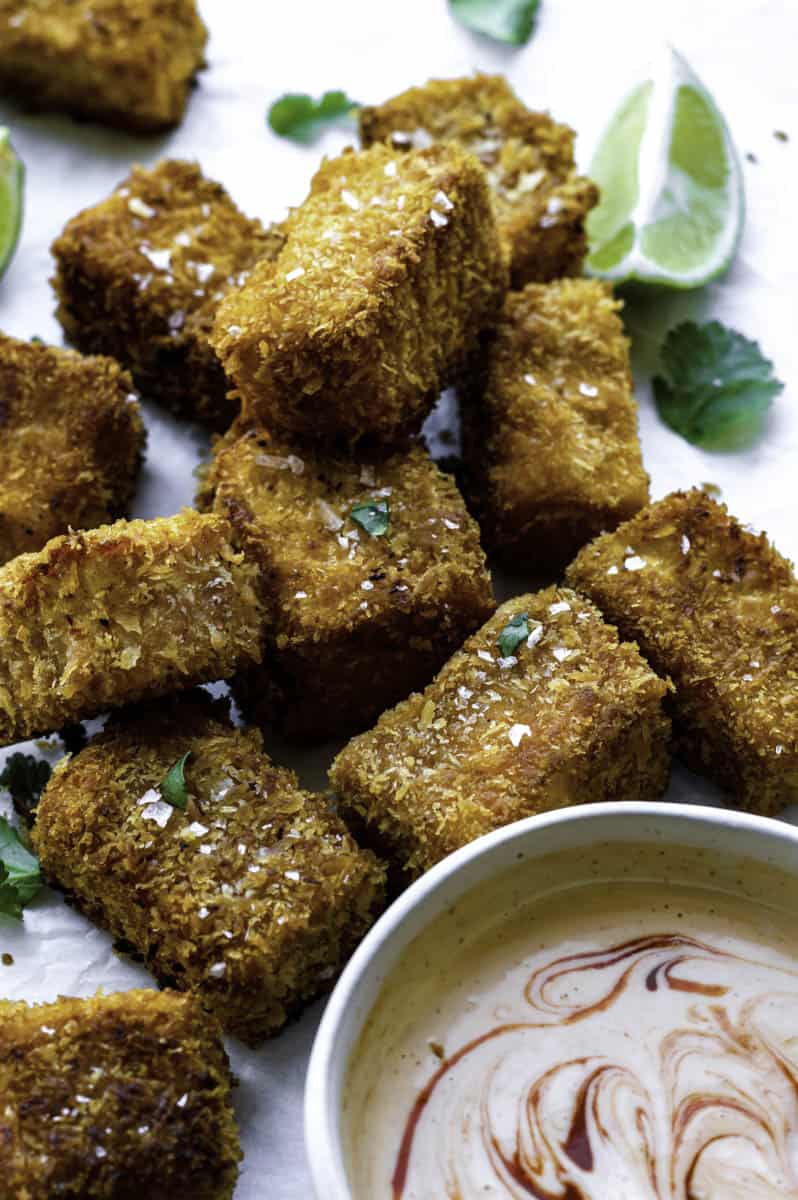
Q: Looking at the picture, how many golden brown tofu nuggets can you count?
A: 12